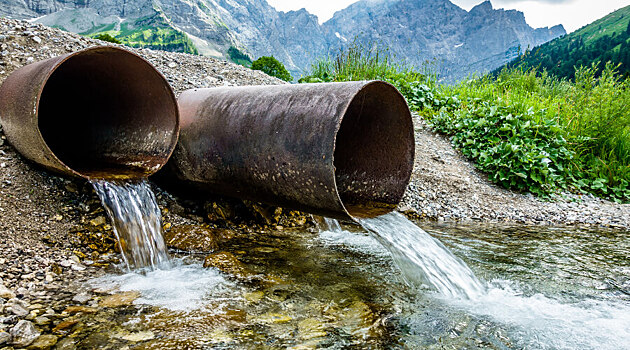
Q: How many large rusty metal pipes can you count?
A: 2